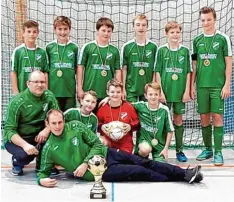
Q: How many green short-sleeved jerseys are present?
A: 8